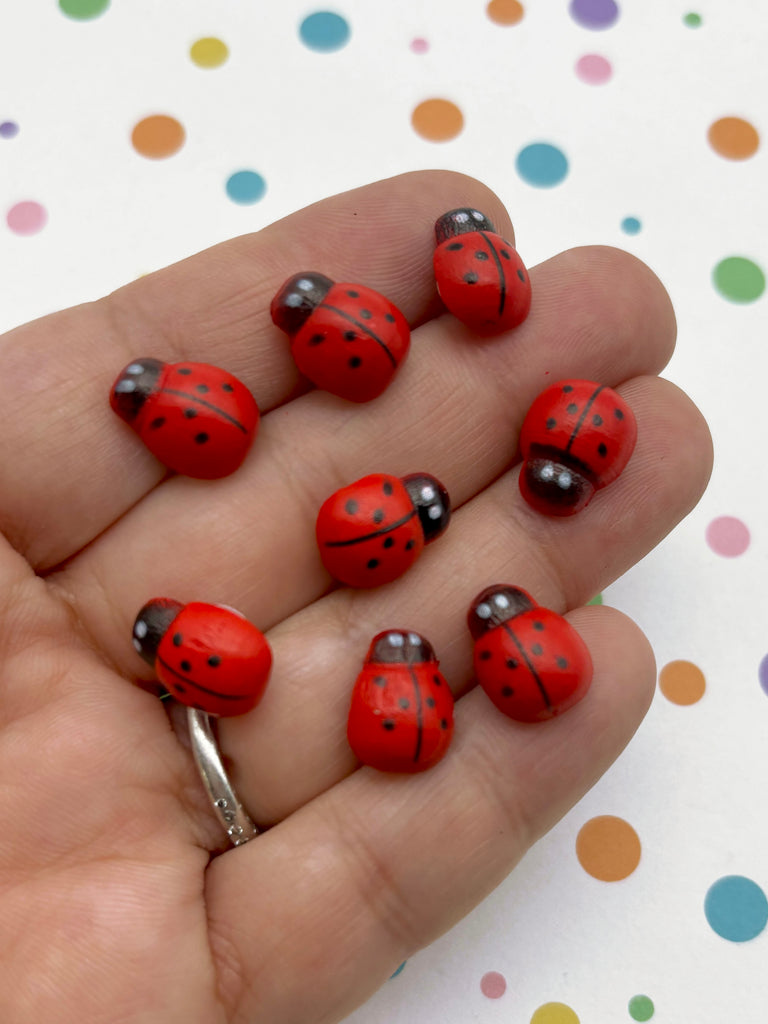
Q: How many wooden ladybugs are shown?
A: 8